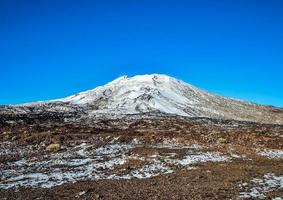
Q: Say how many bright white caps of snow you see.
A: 1